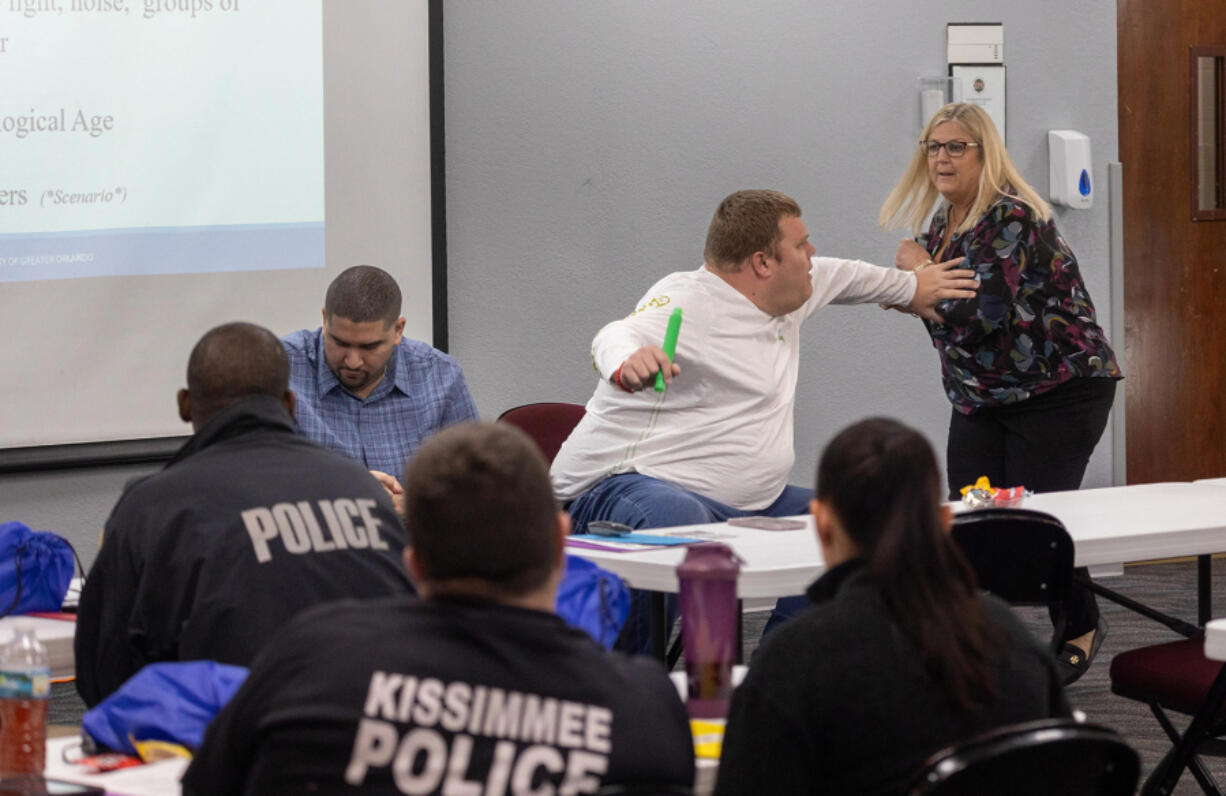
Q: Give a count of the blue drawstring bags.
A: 3